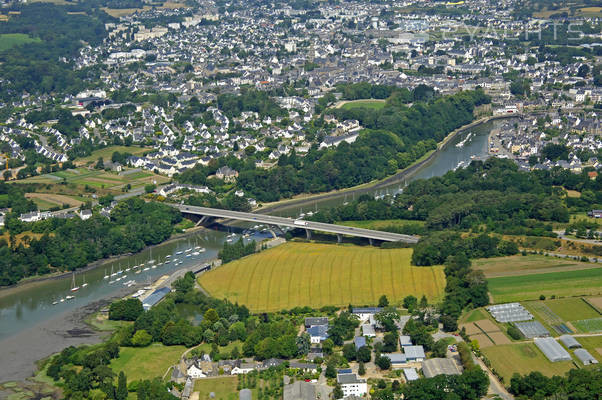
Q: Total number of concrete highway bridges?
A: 1